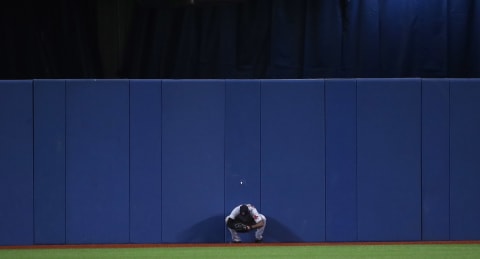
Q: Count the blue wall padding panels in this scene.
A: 11